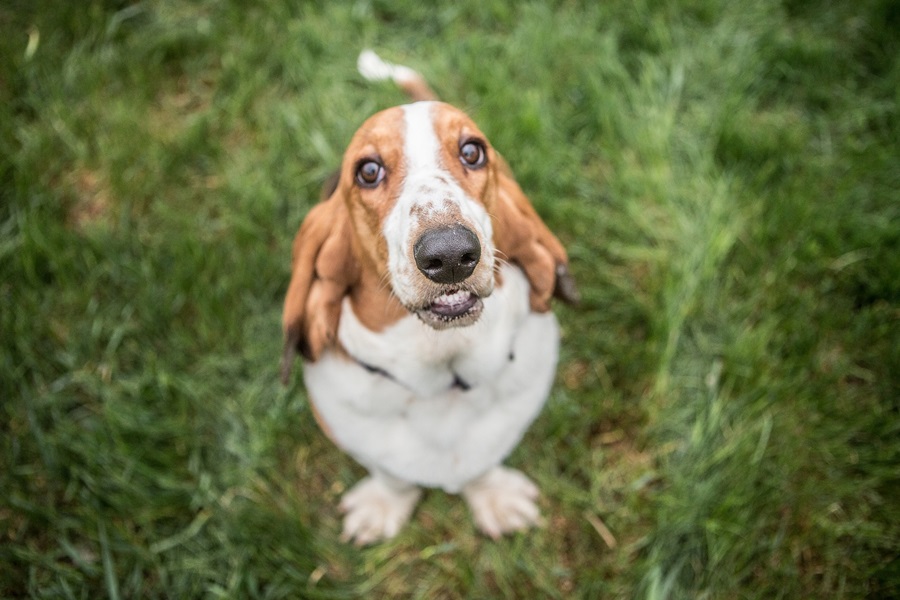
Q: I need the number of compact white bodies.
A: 1